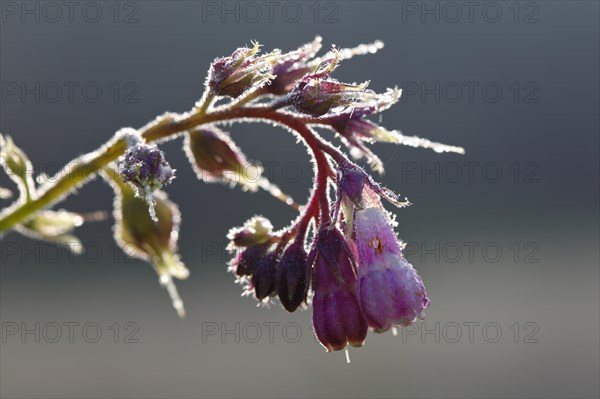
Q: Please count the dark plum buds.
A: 3